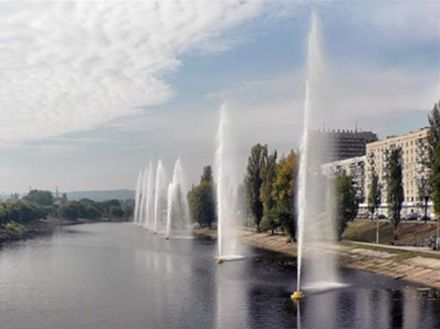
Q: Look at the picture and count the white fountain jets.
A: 7